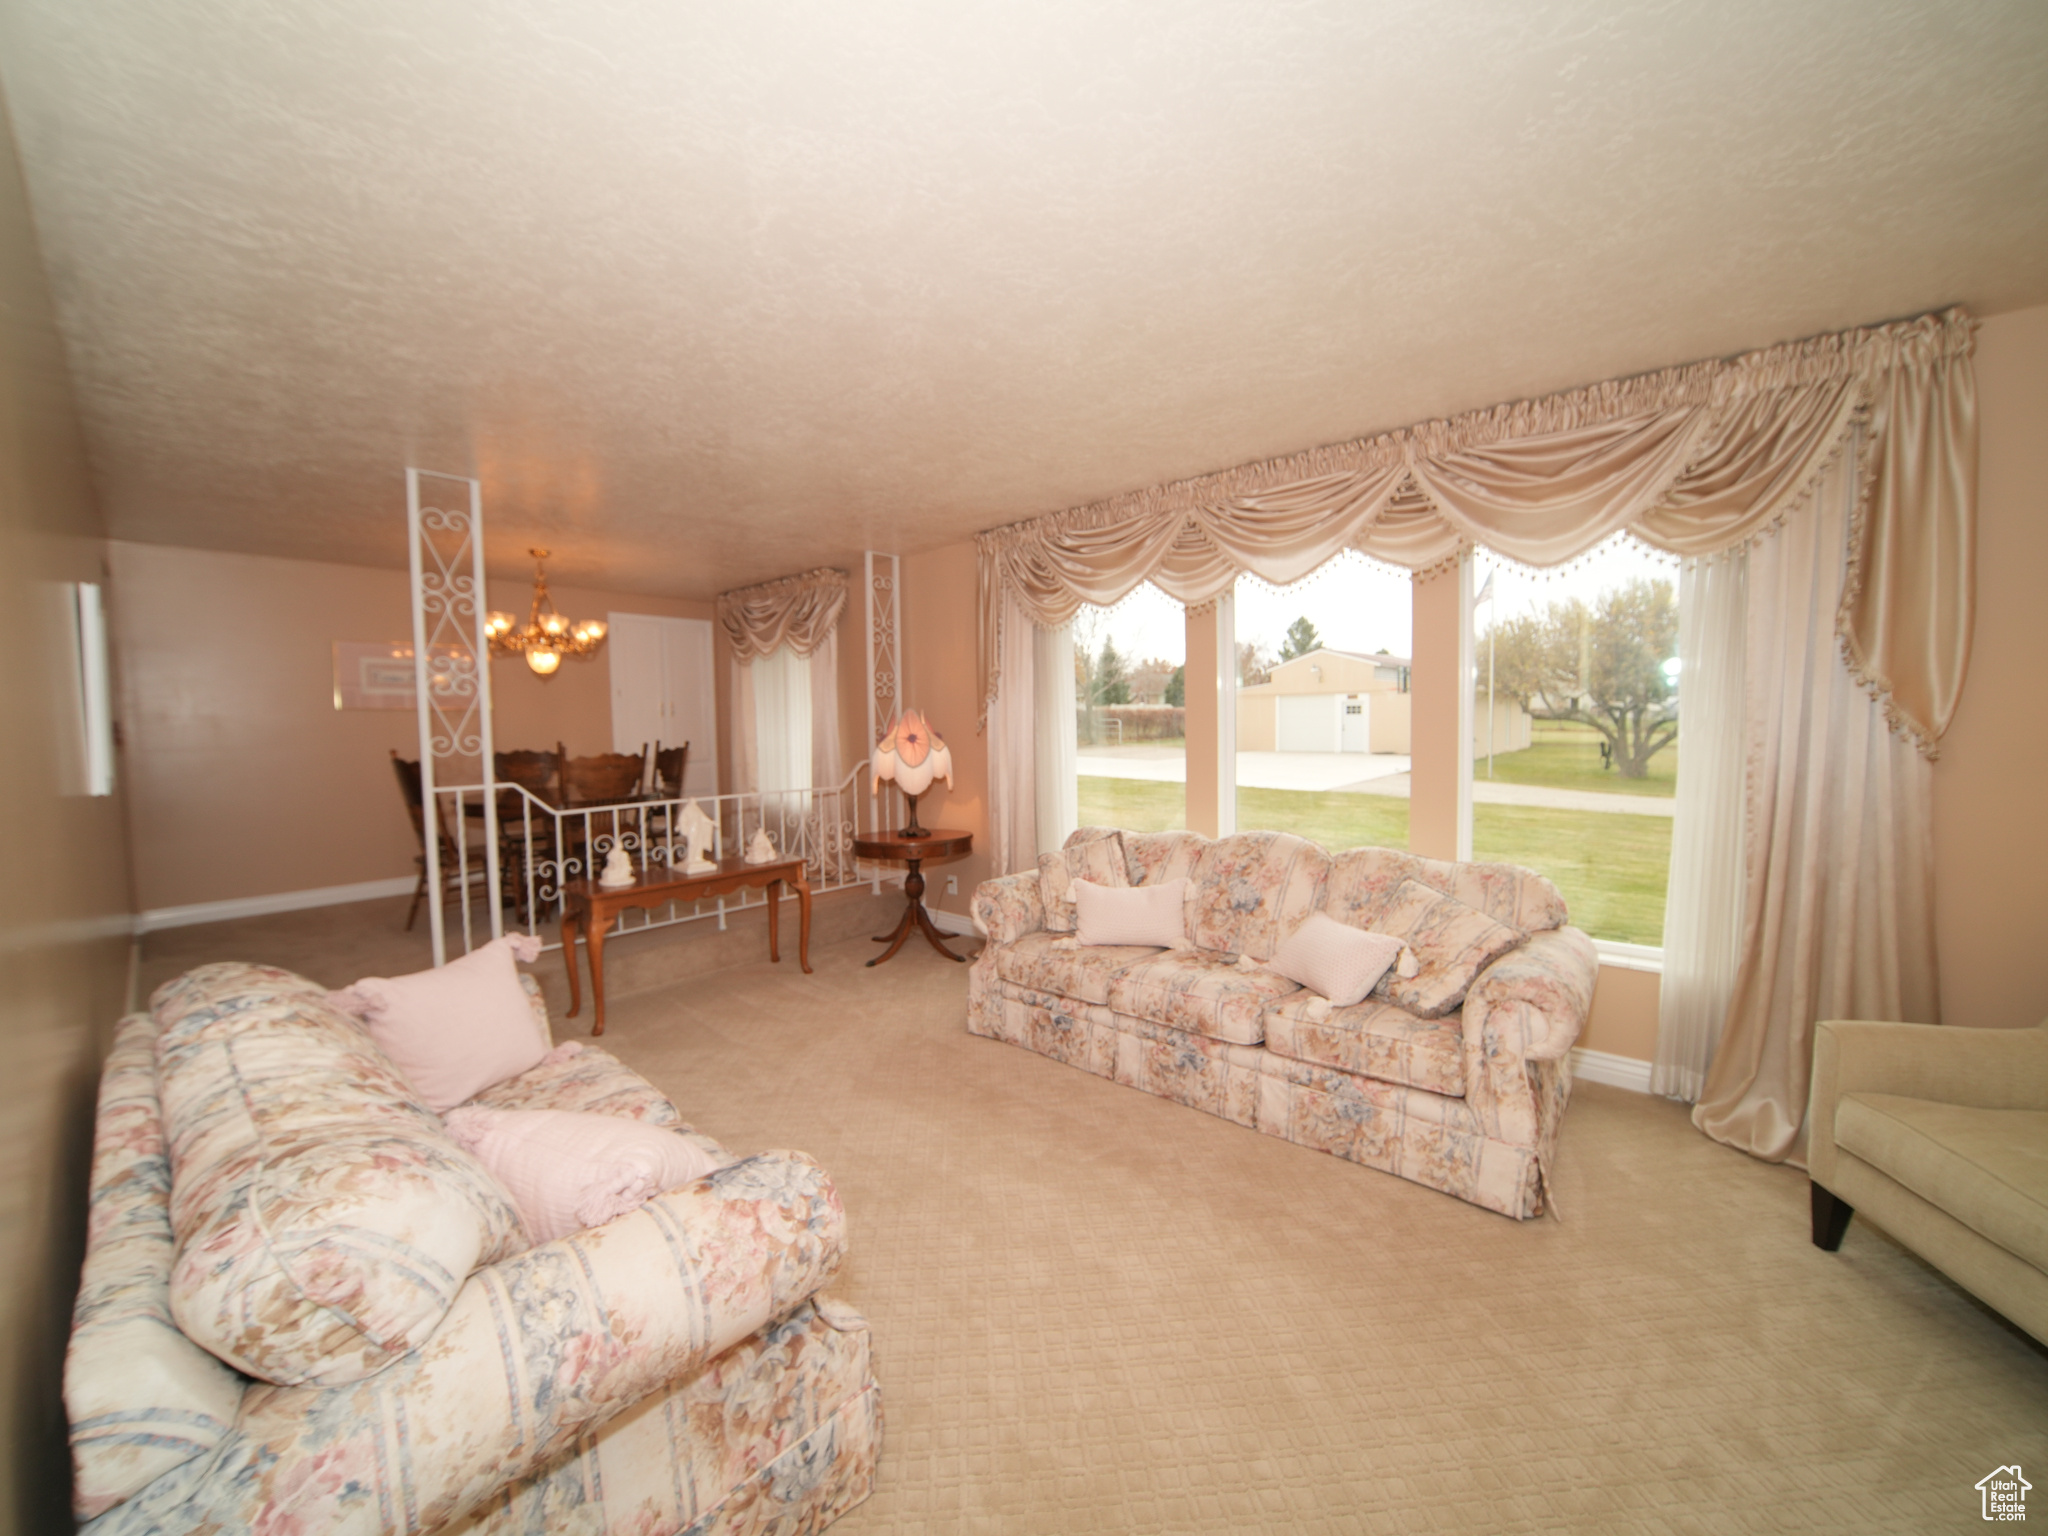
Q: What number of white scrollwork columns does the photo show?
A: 2